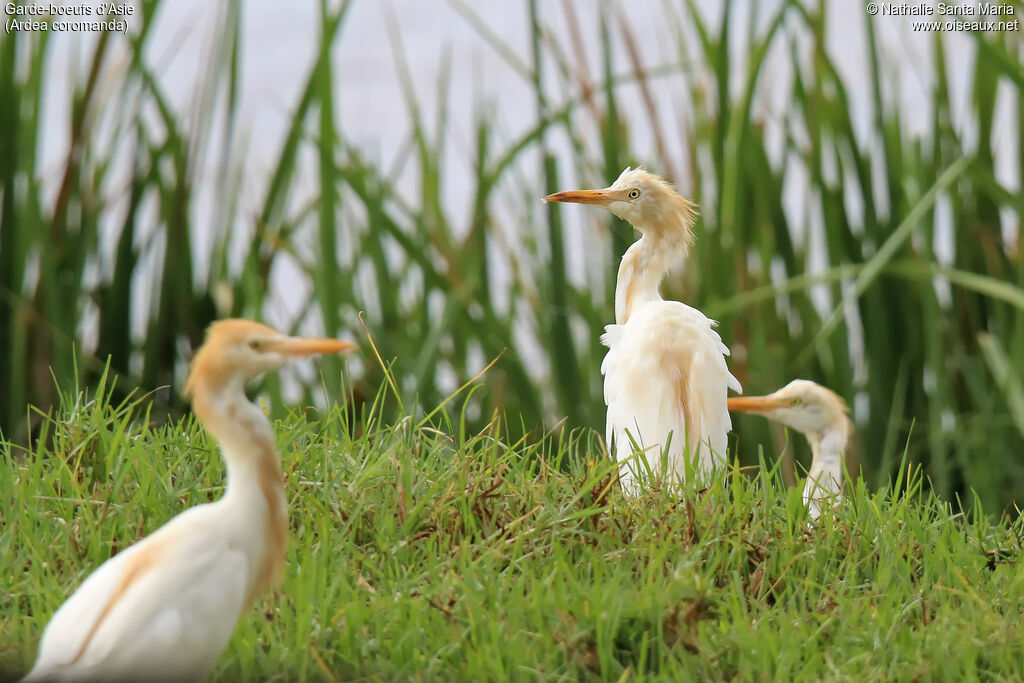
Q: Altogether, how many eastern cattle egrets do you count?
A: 3